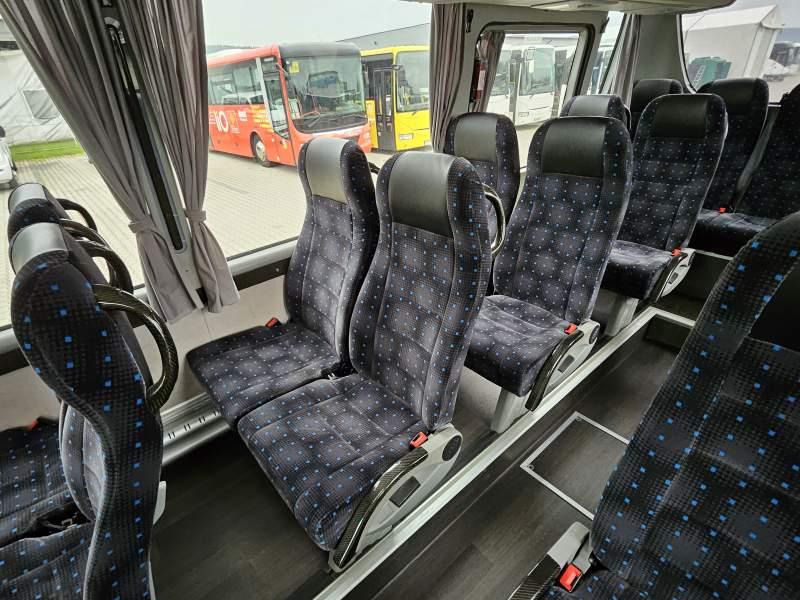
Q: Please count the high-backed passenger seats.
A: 12